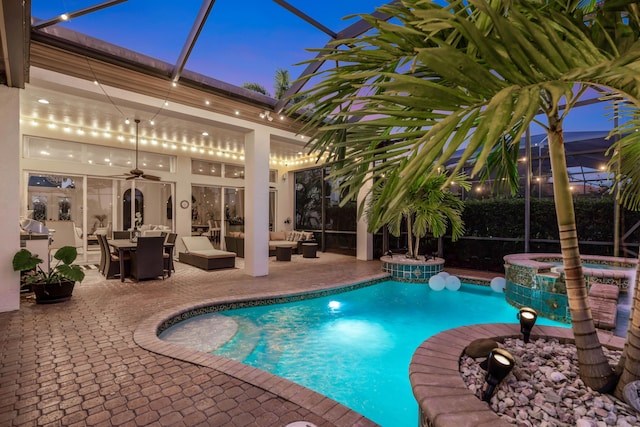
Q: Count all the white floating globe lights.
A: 4